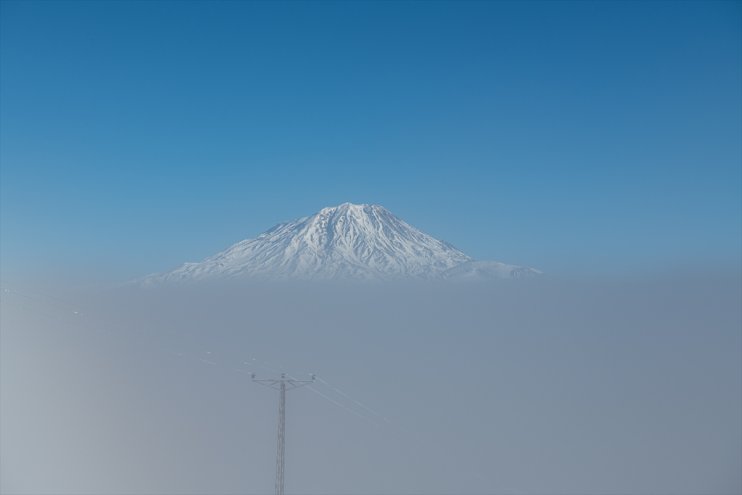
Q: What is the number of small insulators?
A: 3